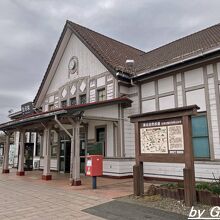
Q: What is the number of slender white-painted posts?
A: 4